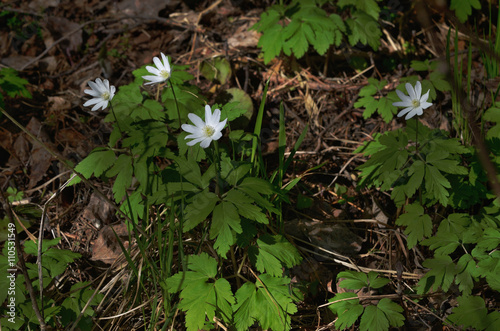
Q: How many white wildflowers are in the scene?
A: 4